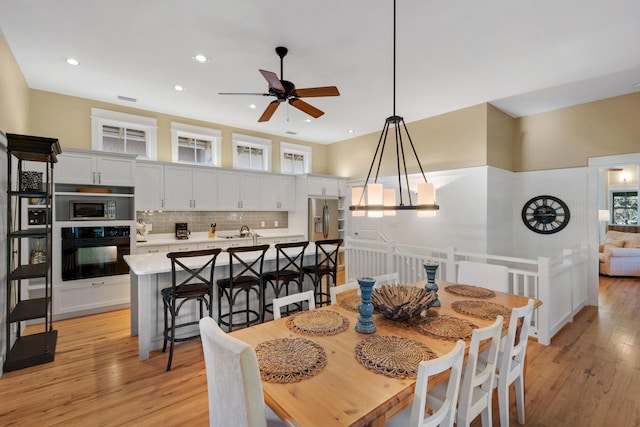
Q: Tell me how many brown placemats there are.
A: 7